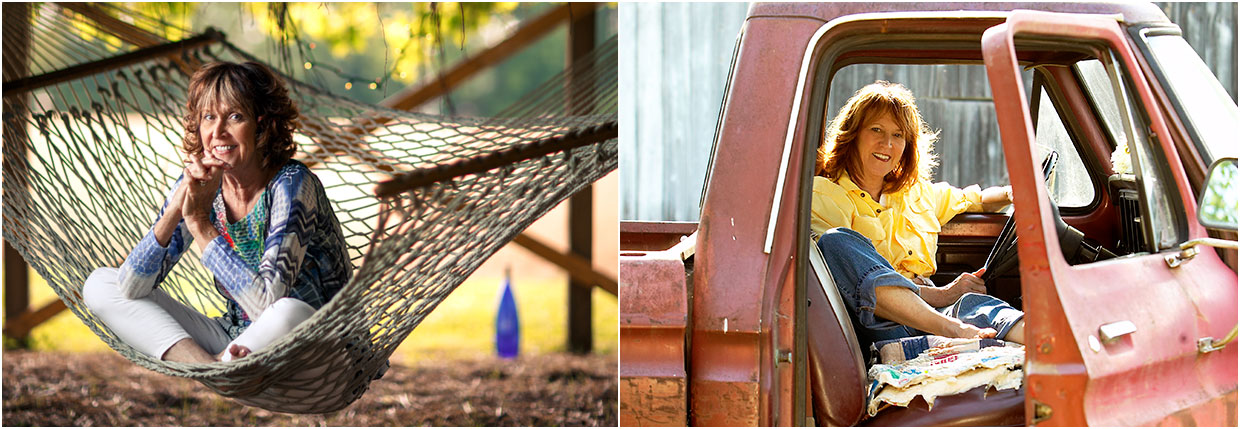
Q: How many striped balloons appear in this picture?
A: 0